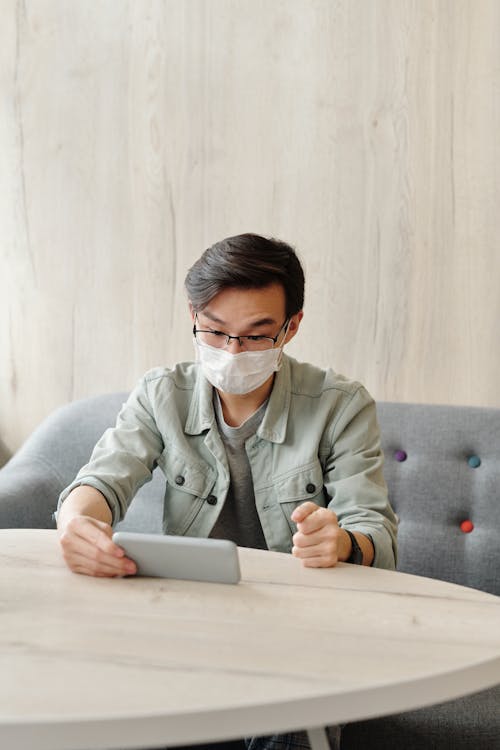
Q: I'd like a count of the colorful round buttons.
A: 3